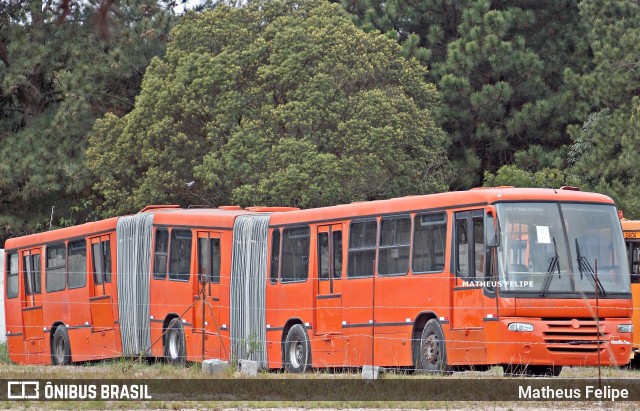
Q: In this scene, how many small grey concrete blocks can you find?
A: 3